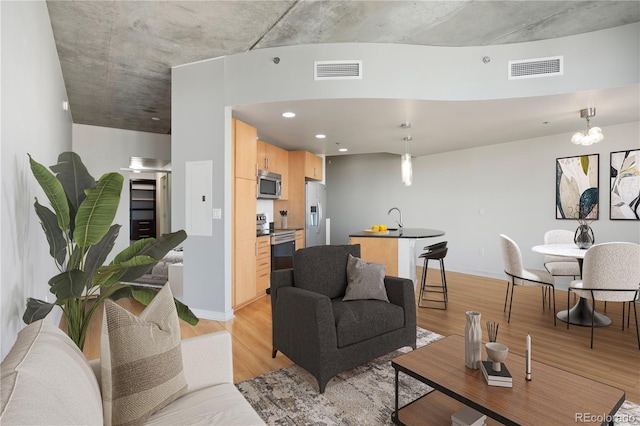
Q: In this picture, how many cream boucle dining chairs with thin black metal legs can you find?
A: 3